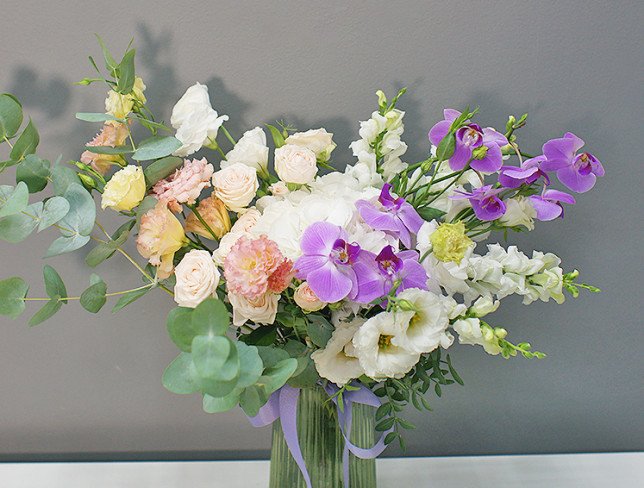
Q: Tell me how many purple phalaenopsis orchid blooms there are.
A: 8